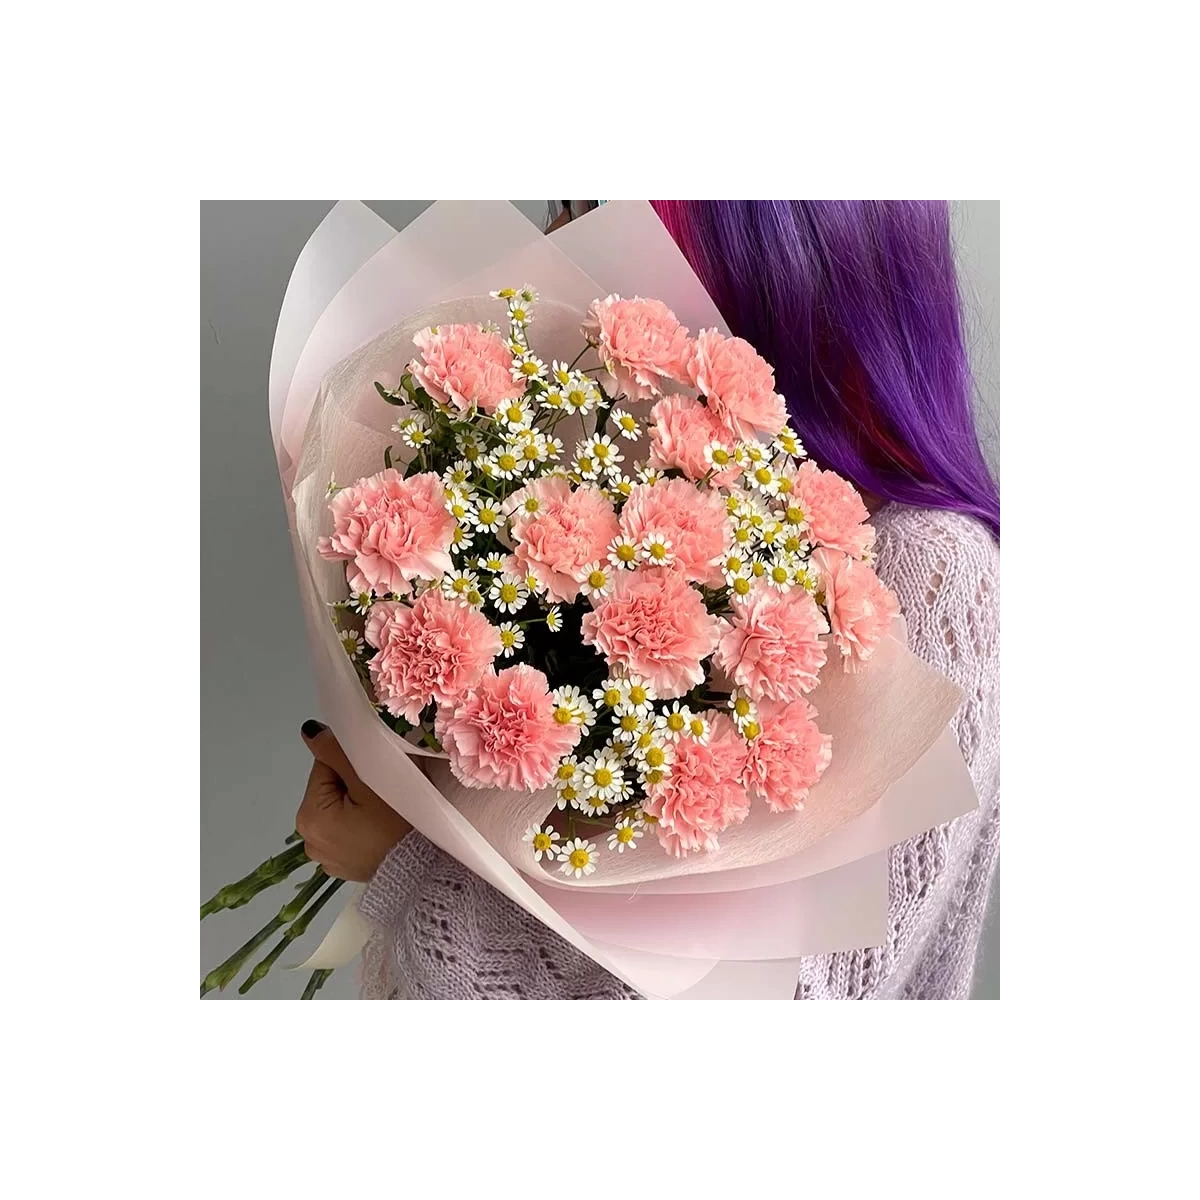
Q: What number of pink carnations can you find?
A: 15